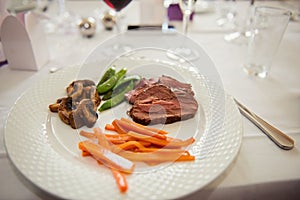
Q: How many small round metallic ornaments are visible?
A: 2